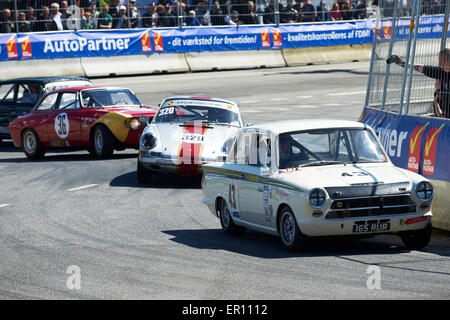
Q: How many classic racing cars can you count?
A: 4